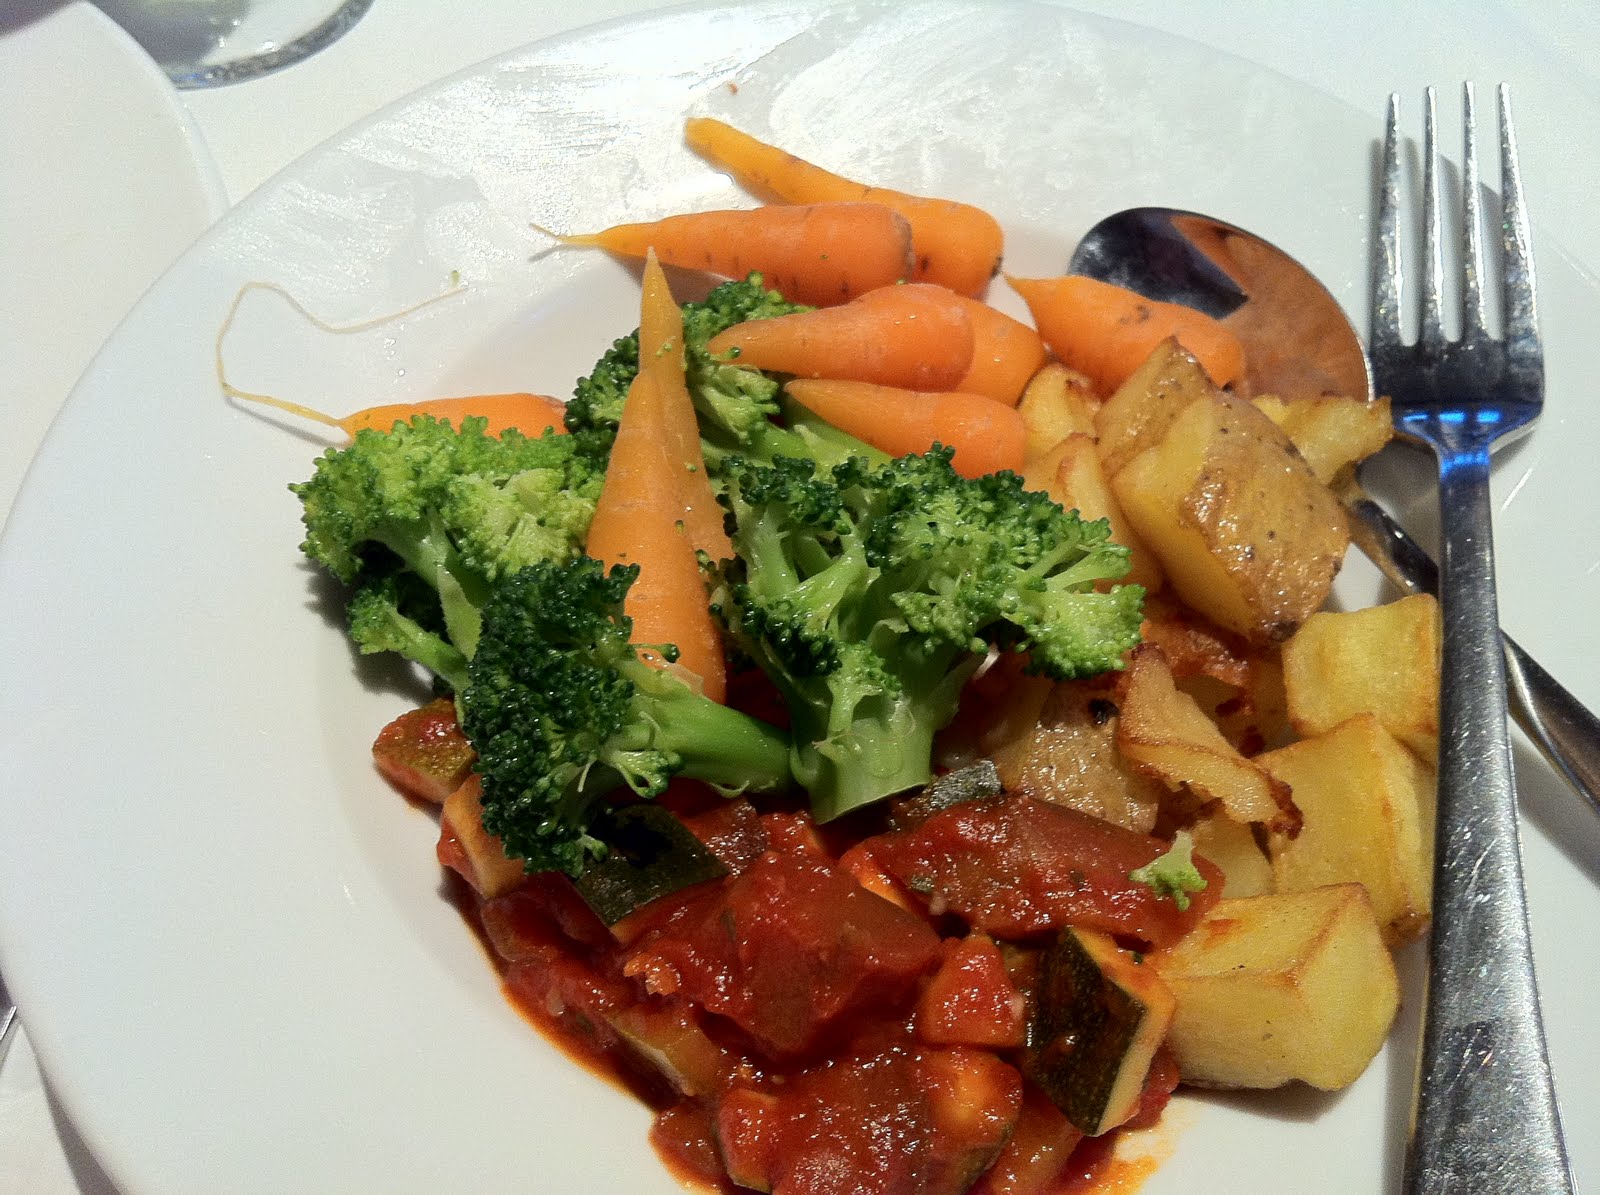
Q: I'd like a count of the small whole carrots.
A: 9